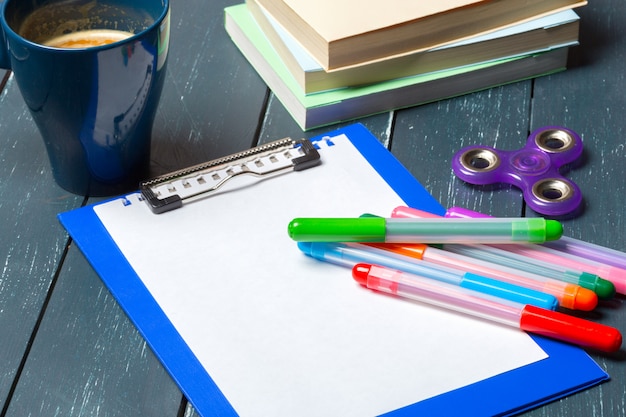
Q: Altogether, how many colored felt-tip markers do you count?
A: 7